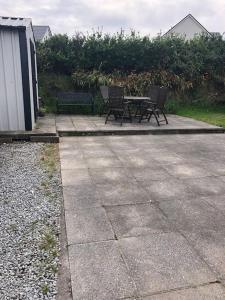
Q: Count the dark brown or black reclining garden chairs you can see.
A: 4